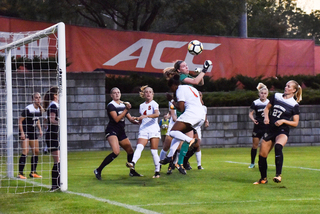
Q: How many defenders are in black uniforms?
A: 5